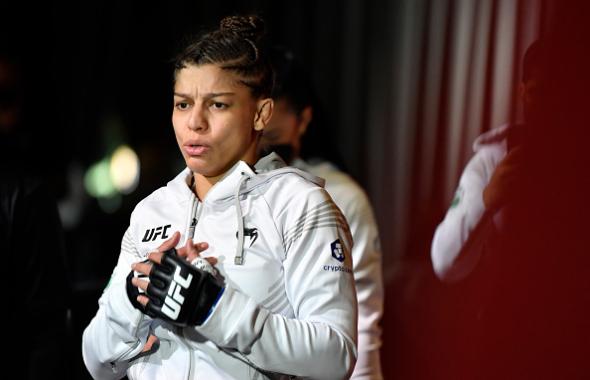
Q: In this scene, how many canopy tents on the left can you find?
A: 0